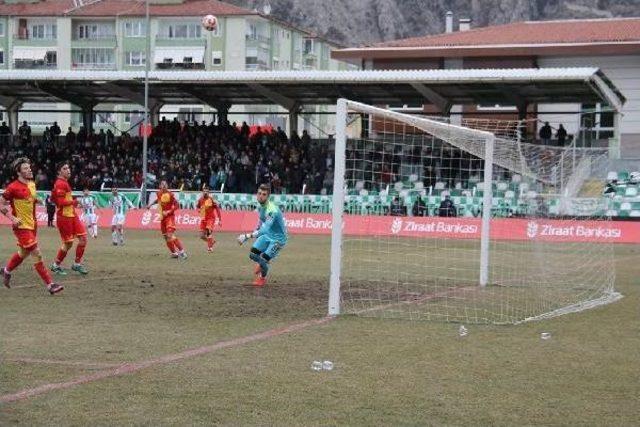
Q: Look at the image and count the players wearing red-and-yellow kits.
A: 4